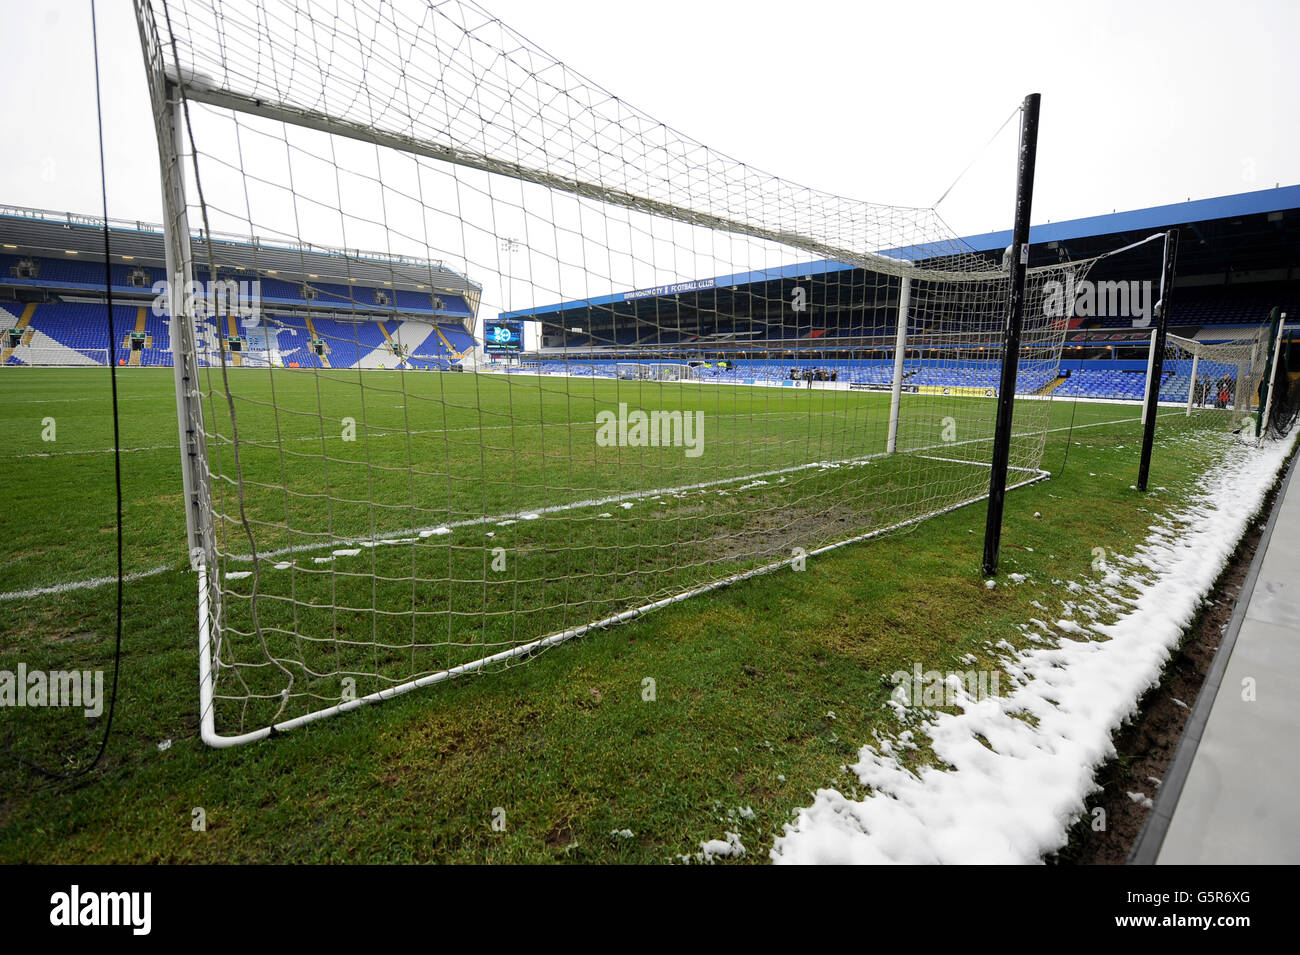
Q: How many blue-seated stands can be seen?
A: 2